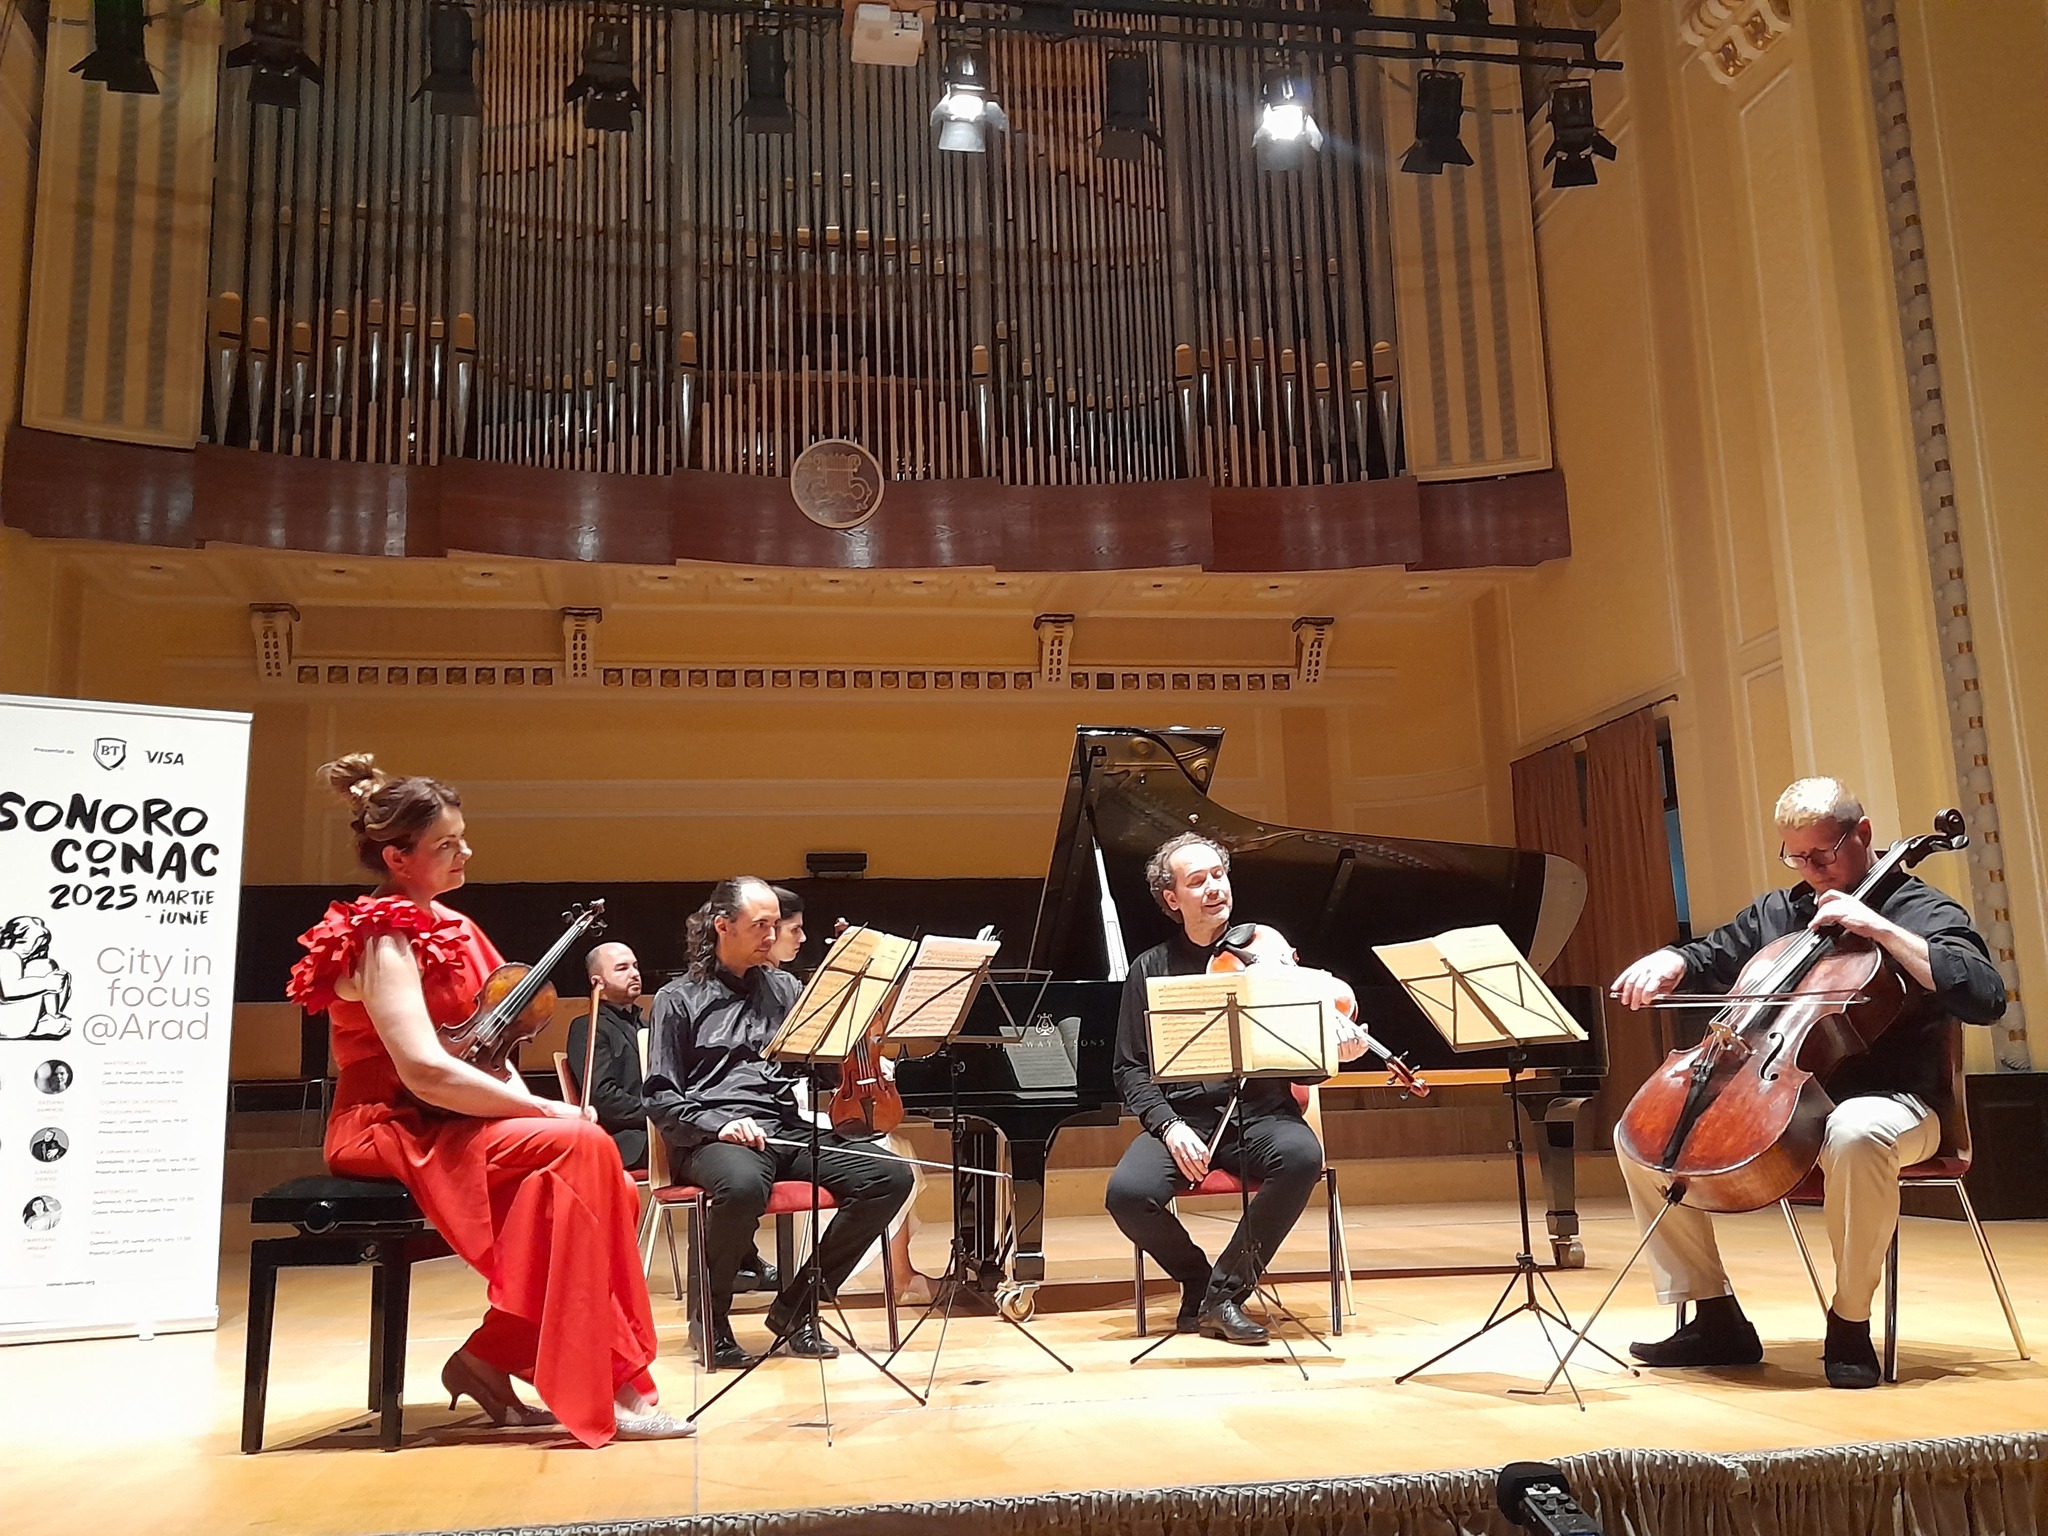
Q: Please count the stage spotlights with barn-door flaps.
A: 10